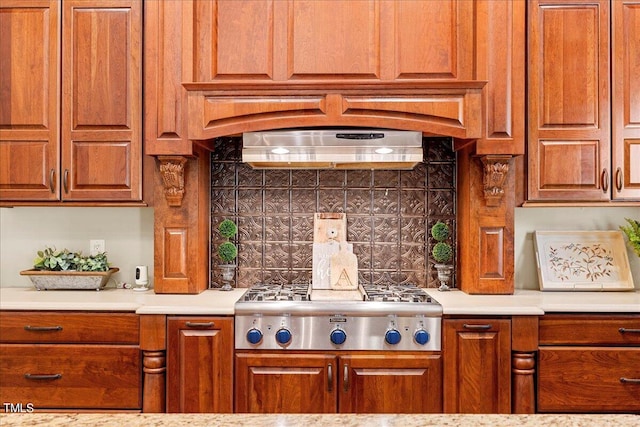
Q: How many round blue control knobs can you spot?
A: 5